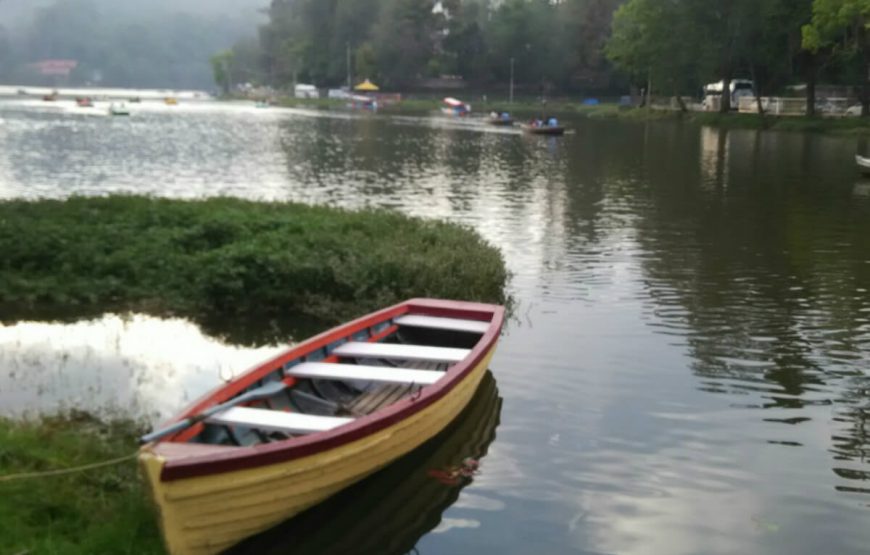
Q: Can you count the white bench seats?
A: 4